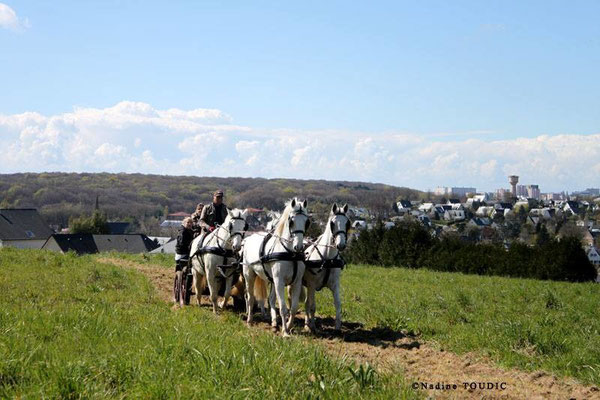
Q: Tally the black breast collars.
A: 3